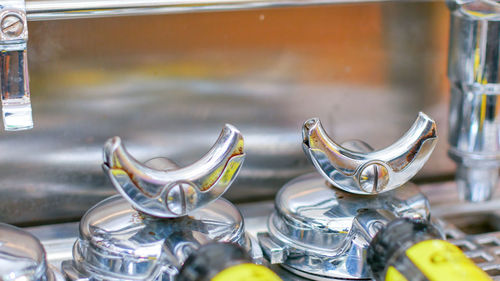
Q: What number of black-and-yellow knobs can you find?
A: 2